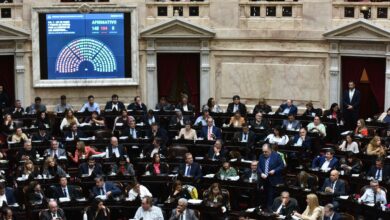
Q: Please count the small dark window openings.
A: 10